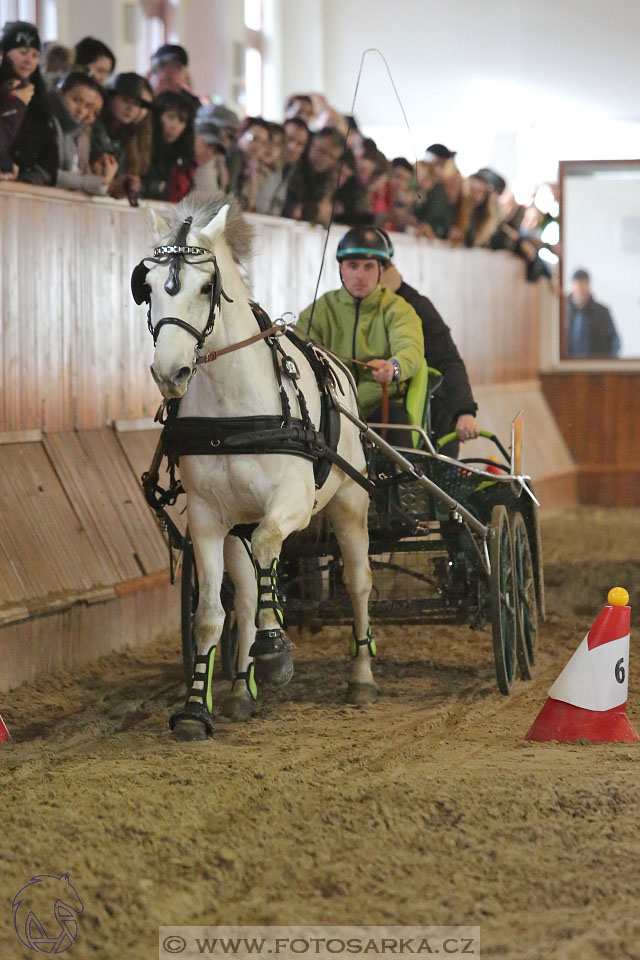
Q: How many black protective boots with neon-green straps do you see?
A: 4